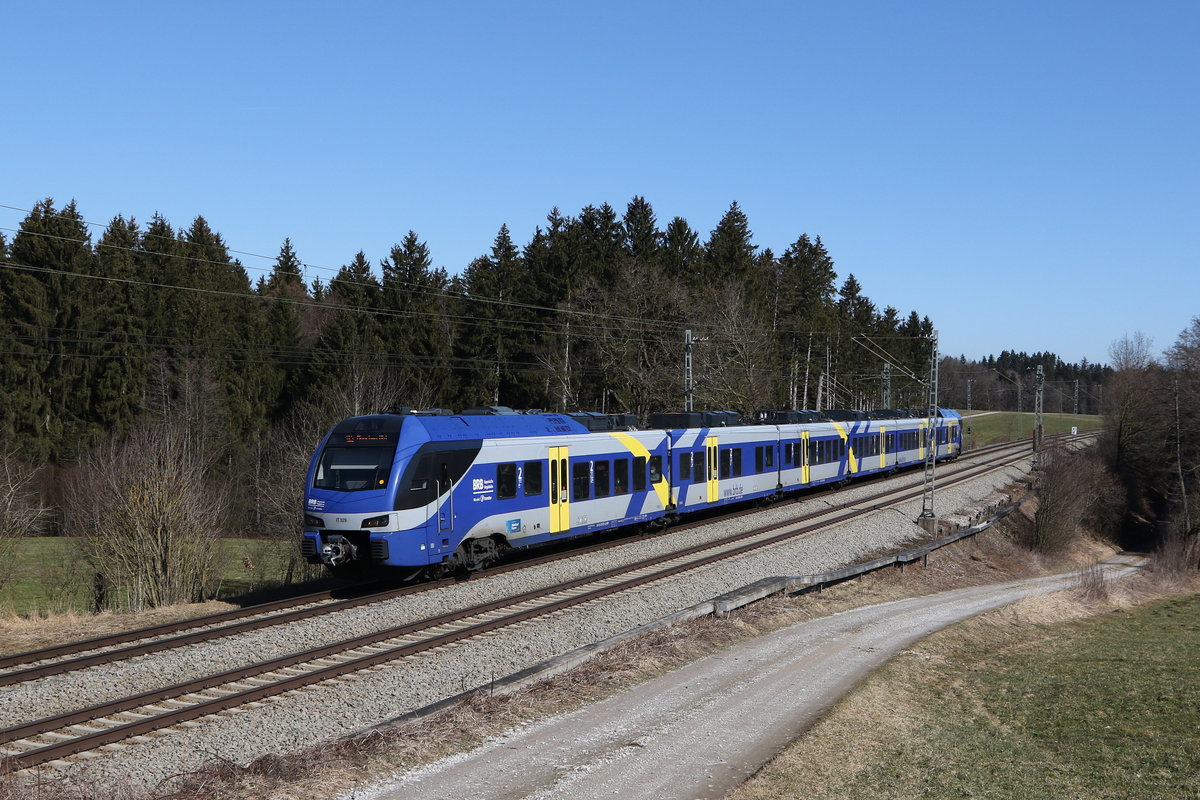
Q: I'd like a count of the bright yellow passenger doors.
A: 6